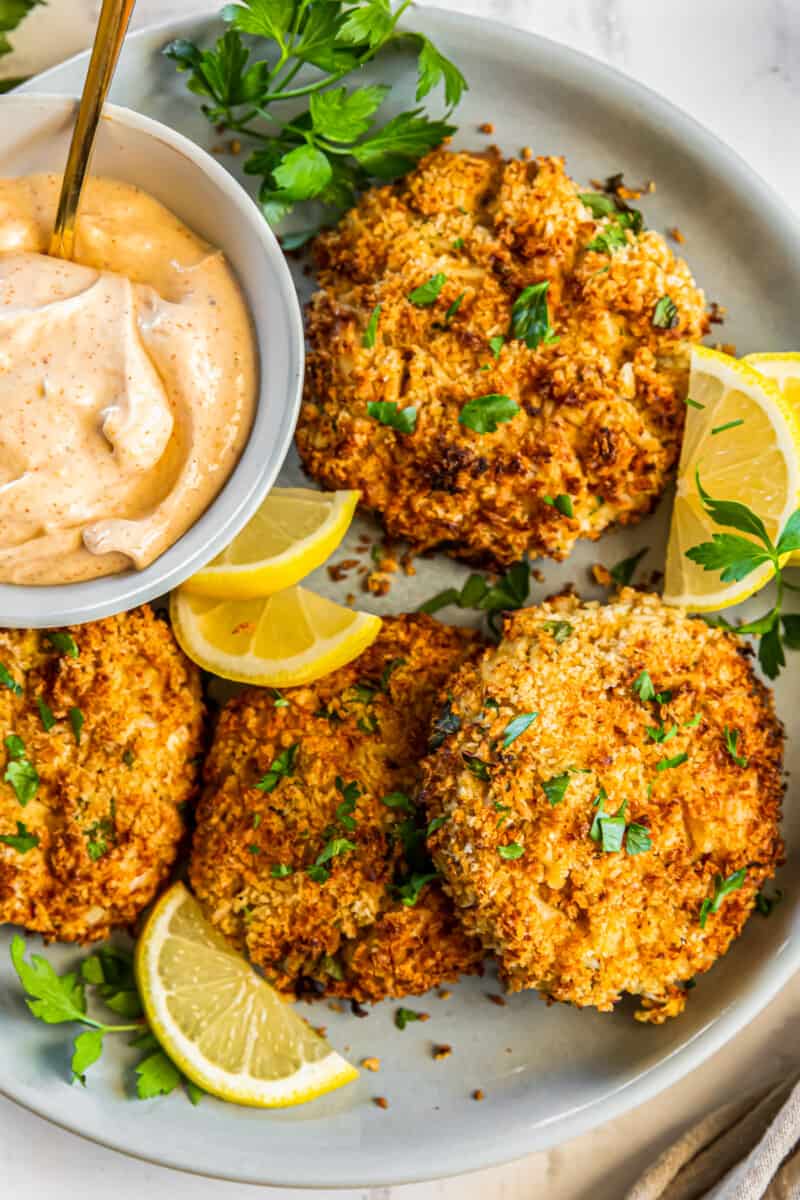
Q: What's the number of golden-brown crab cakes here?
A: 4